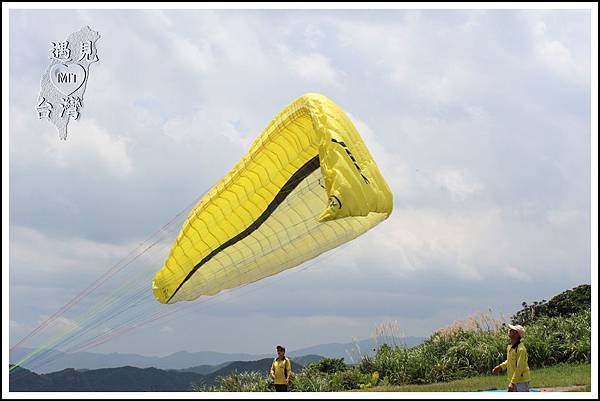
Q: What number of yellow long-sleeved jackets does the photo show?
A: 2